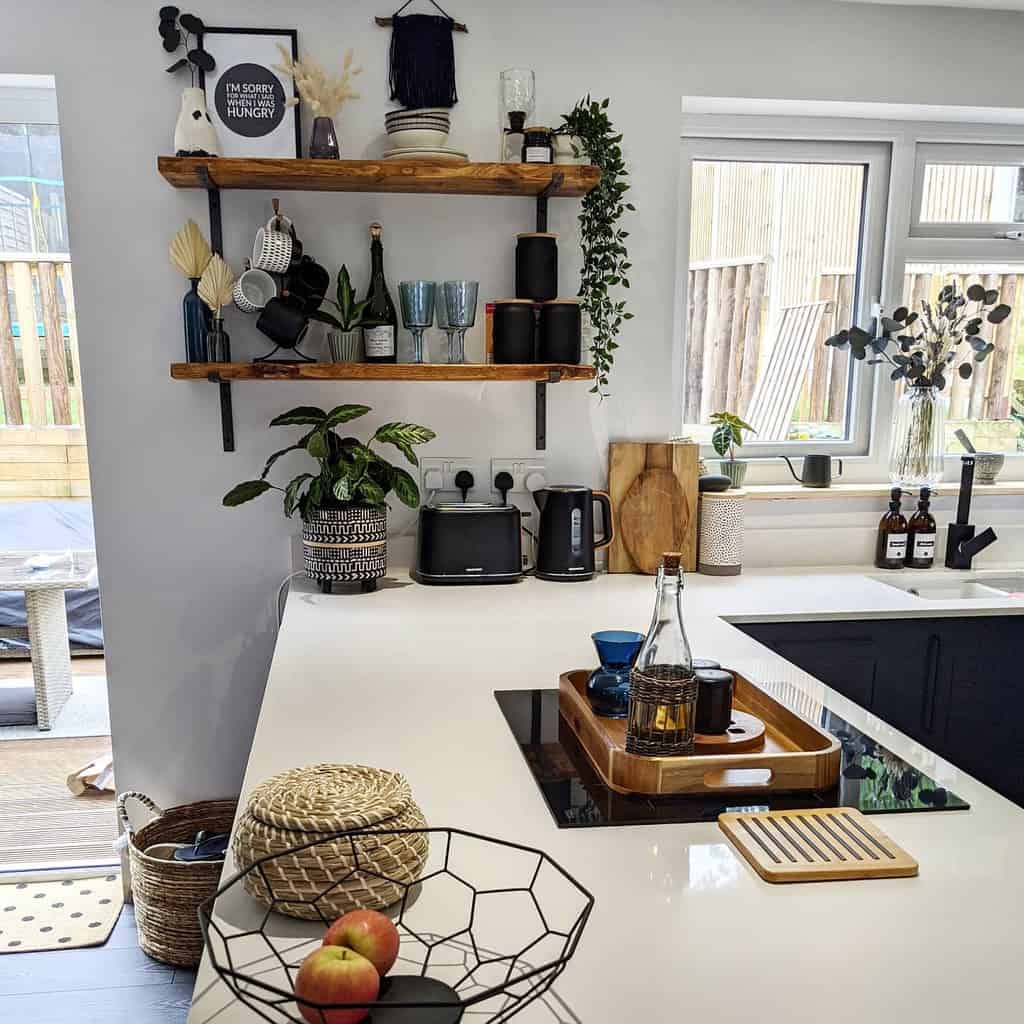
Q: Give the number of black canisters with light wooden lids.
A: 3